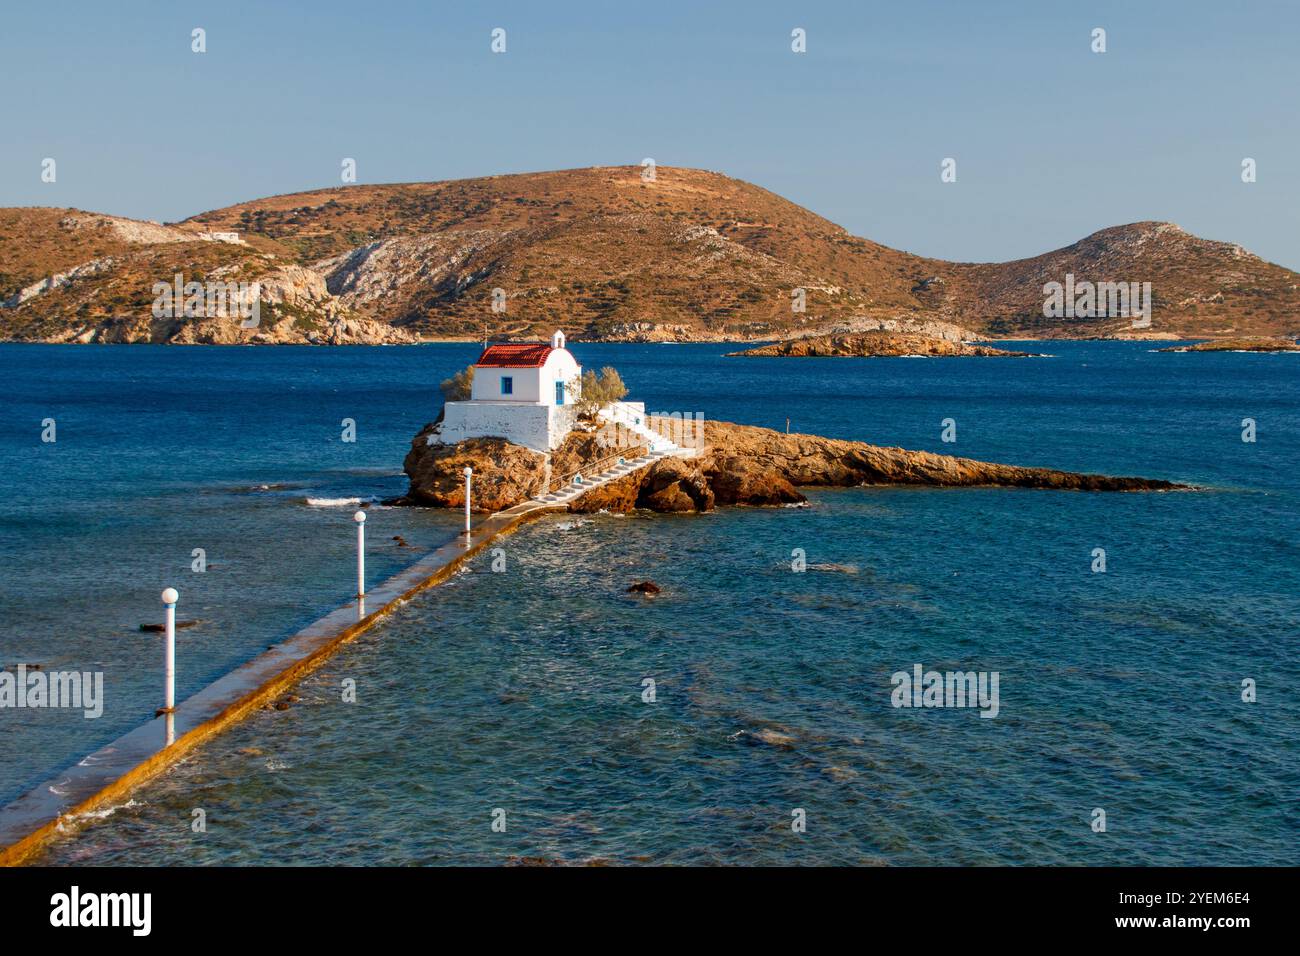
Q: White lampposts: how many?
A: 3